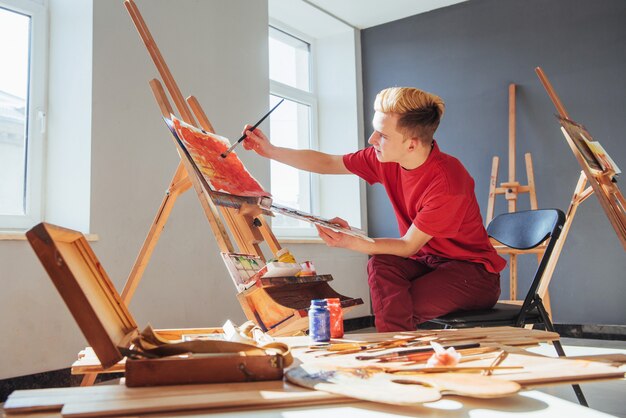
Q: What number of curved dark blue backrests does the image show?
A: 1